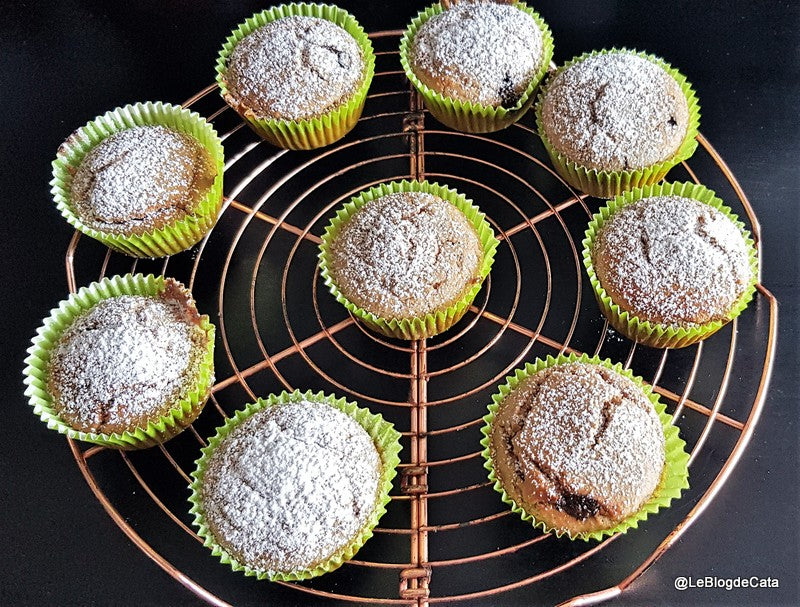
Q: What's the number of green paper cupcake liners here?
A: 9